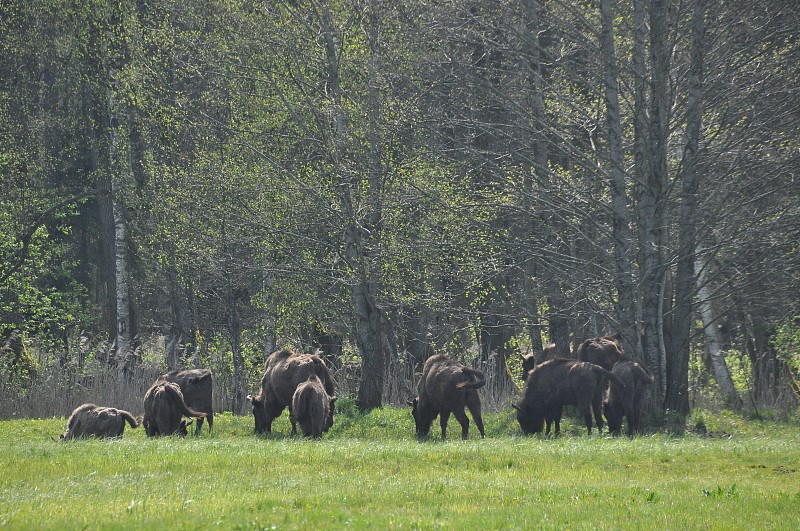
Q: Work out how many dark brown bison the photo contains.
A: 10